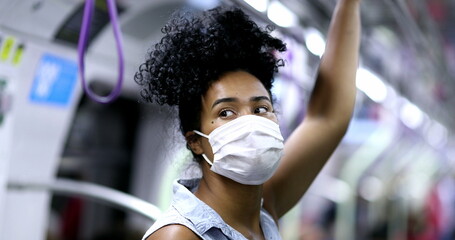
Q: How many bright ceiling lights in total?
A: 5